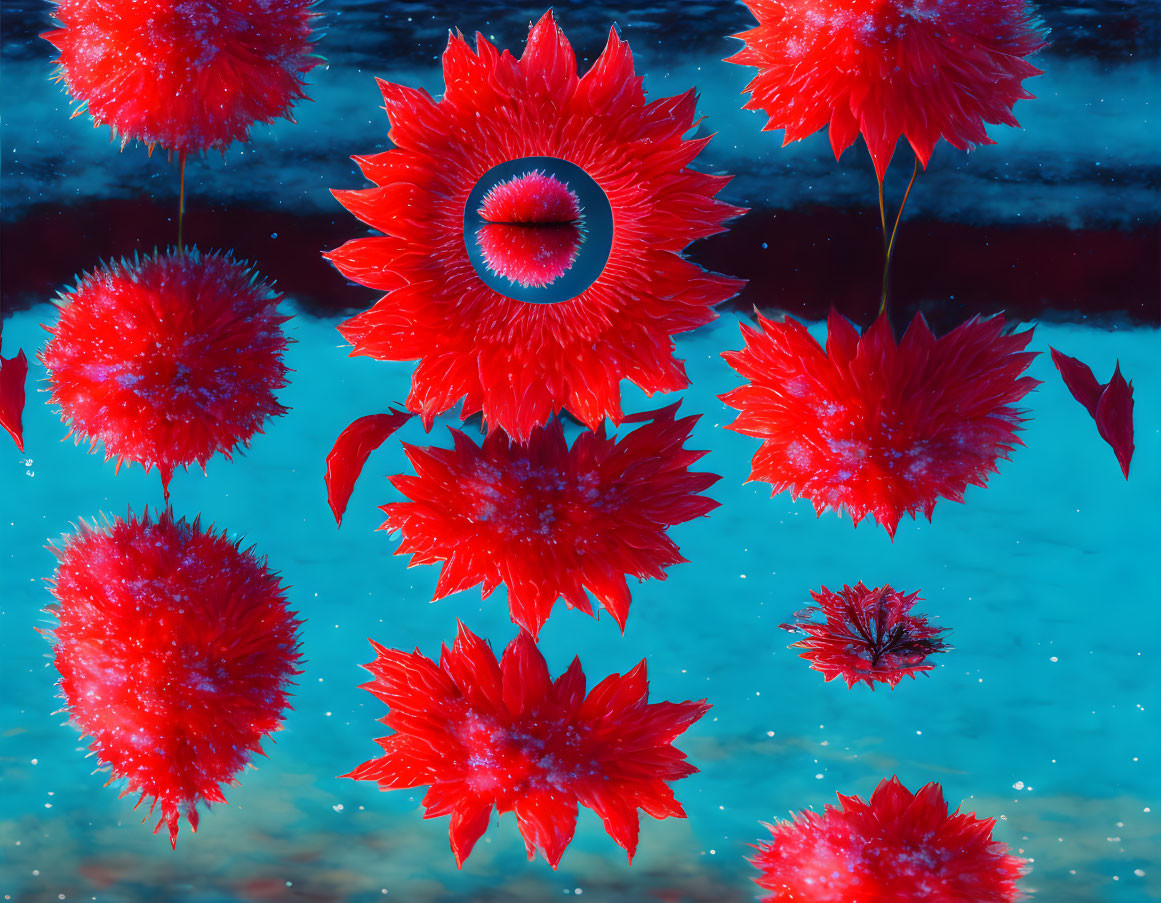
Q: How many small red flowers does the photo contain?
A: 1